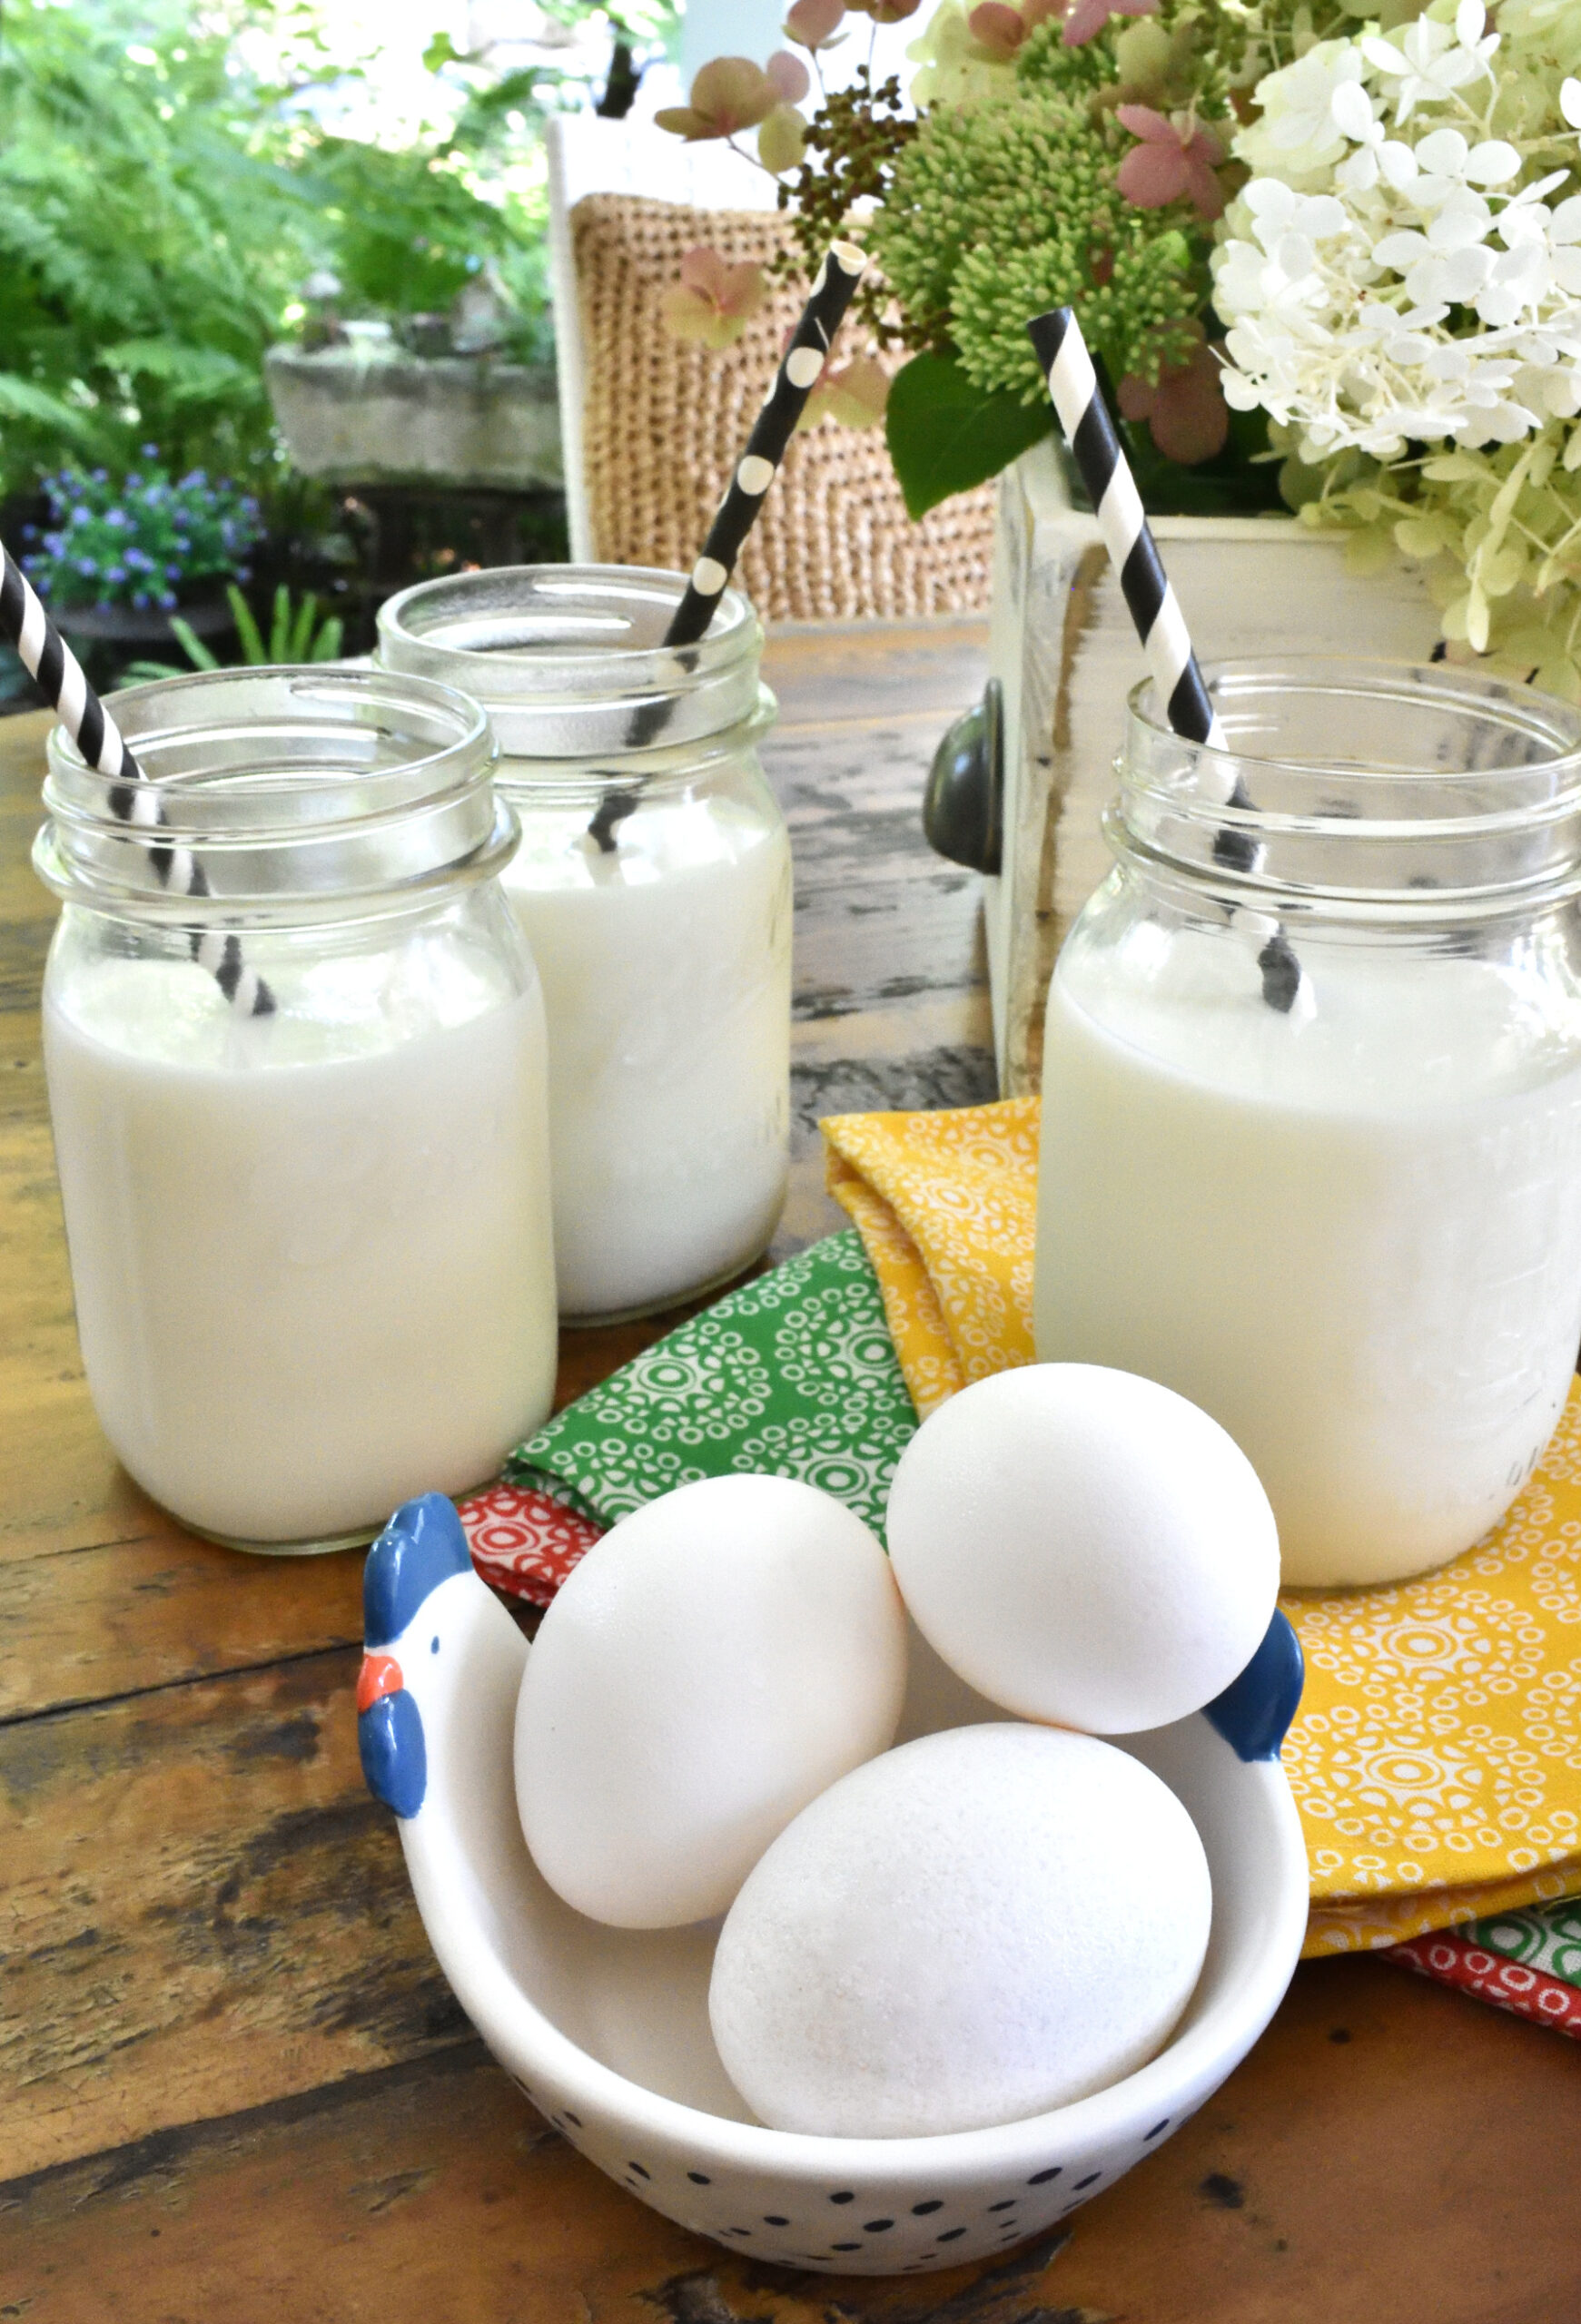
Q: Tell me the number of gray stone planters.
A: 1